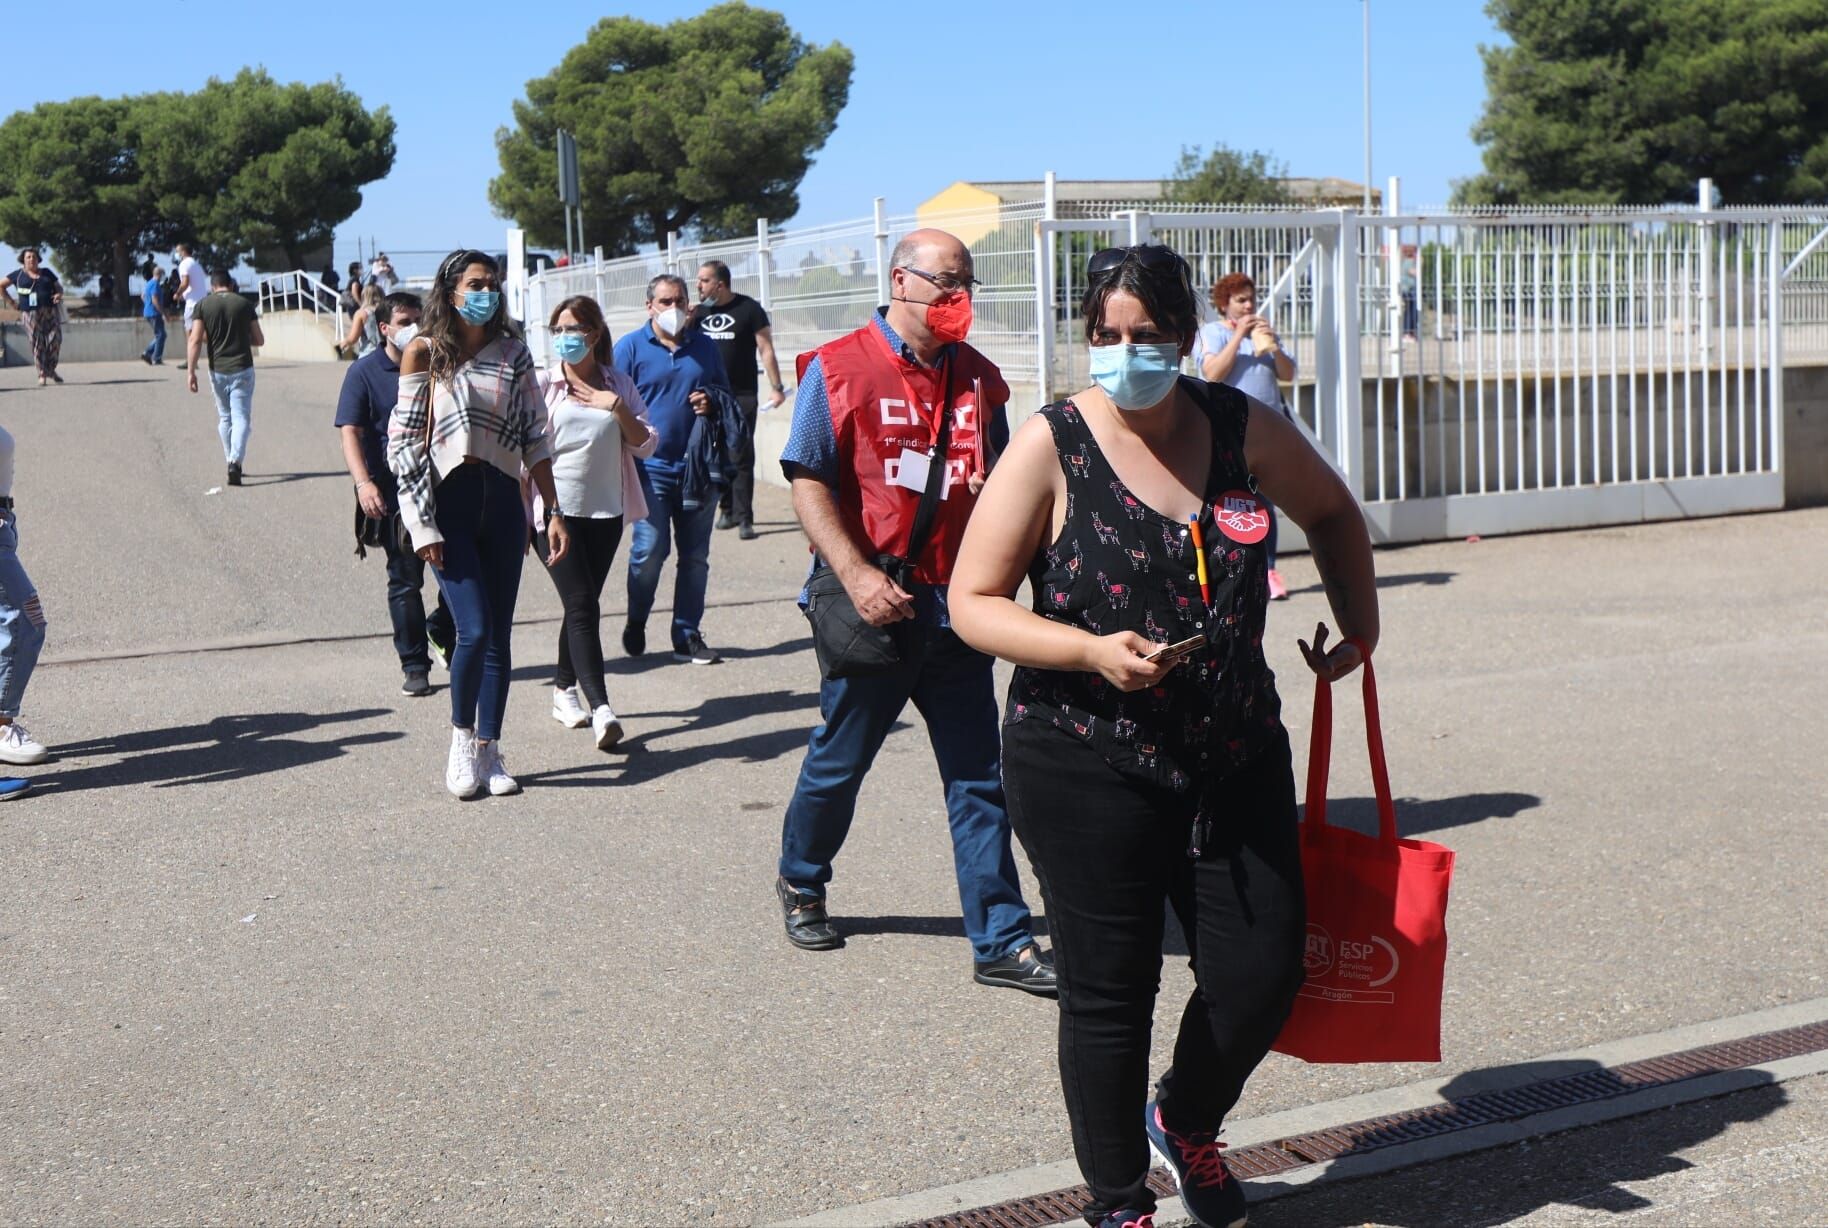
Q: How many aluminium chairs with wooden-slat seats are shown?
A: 0